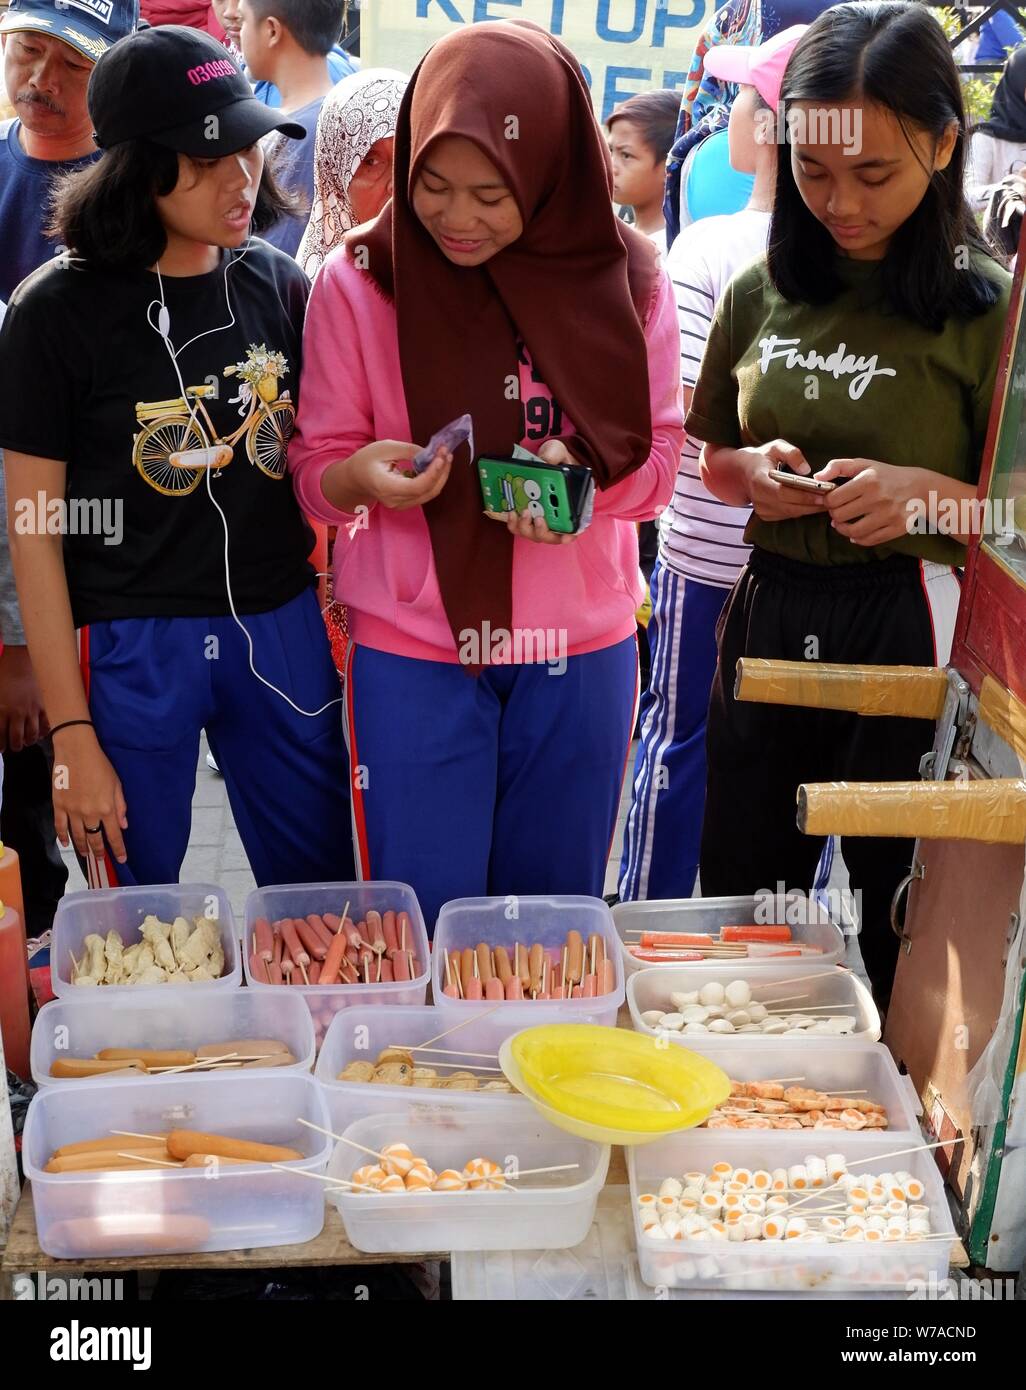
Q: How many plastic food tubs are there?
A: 11